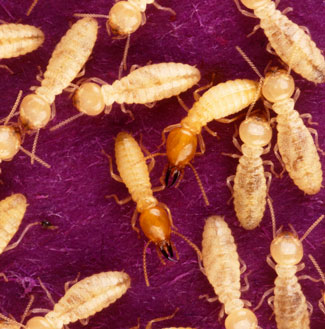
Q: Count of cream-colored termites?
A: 12